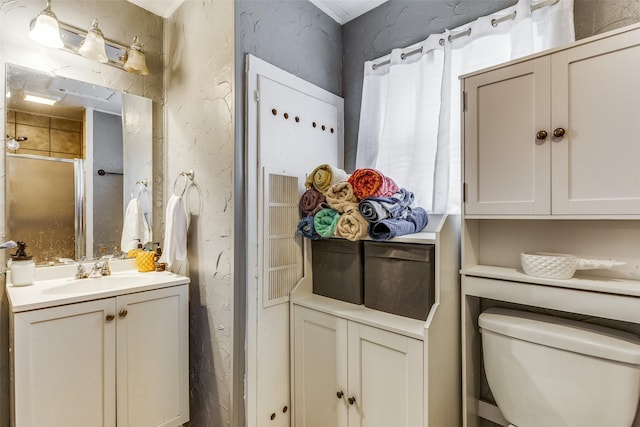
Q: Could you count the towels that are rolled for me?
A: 9